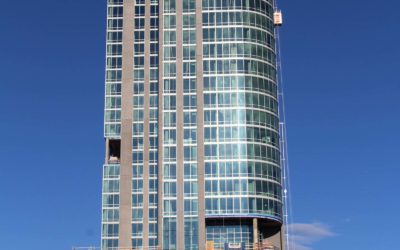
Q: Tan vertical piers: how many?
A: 5